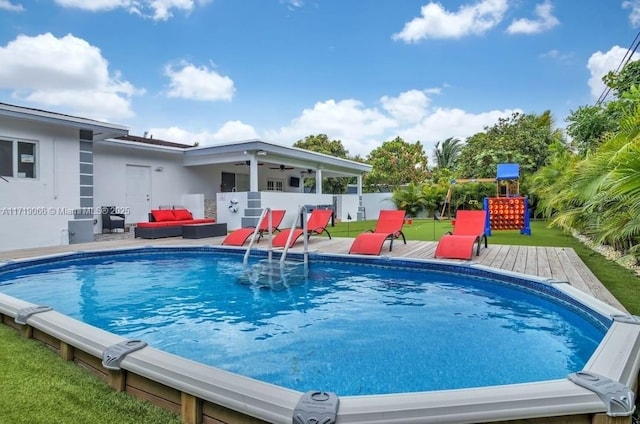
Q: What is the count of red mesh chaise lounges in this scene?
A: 4